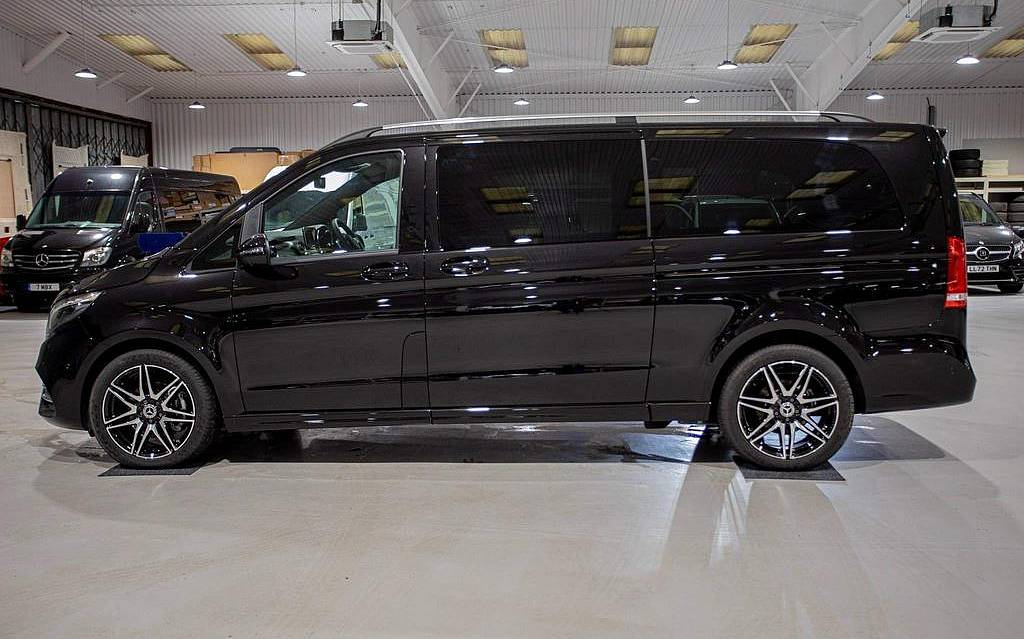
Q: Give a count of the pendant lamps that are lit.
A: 10